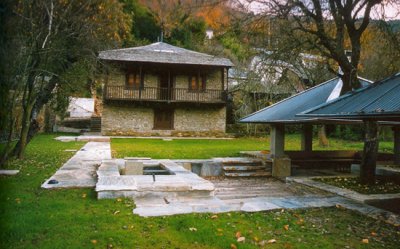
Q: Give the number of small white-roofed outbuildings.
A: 1